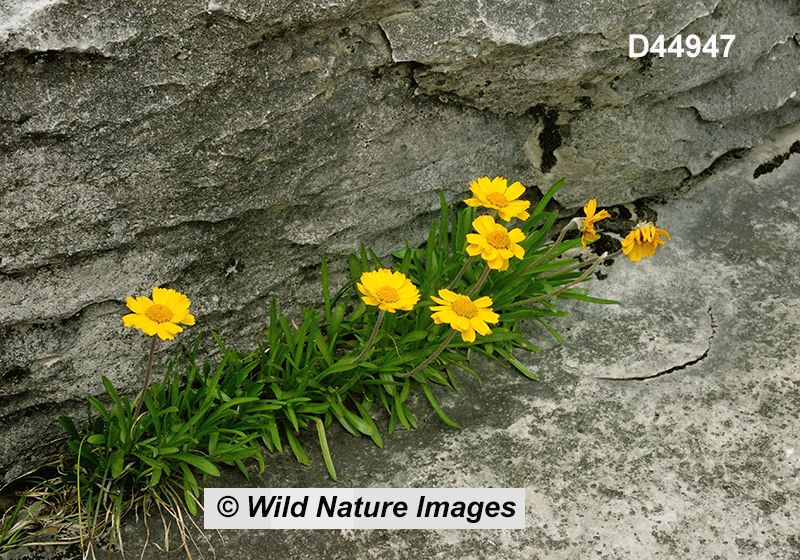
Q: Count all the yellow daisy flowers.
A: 7